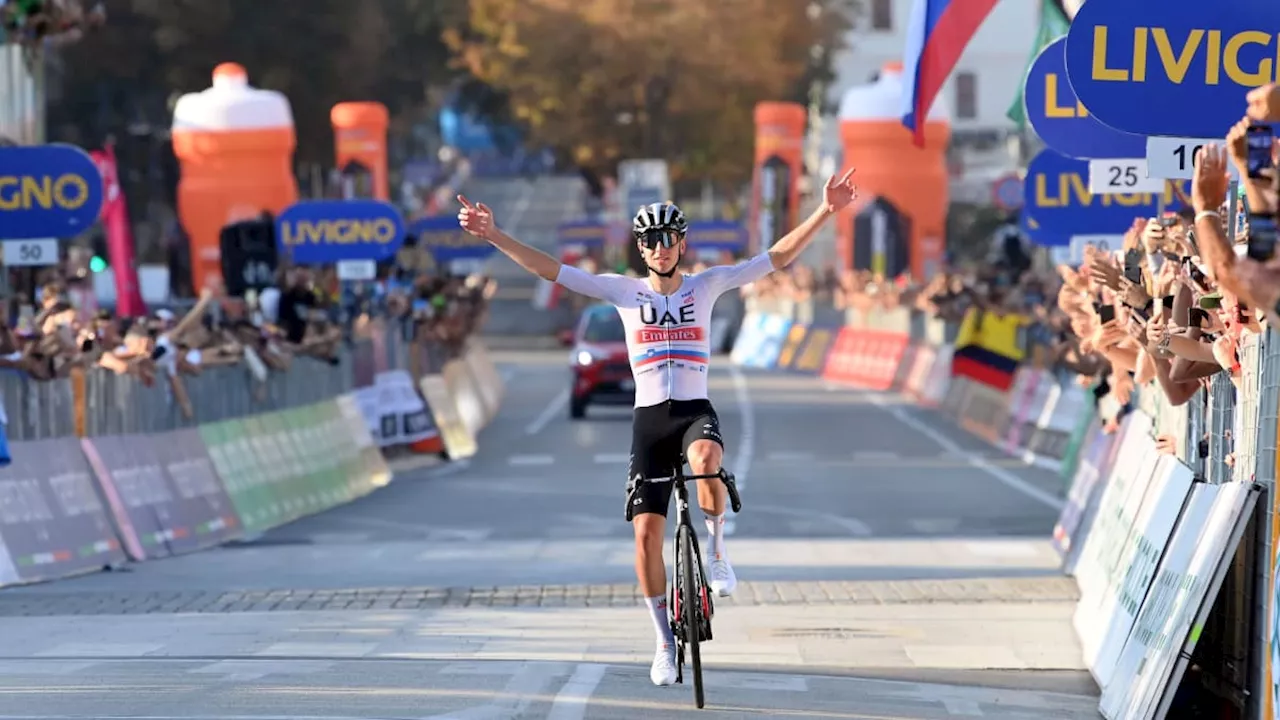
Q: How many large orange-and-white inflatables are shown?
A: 2